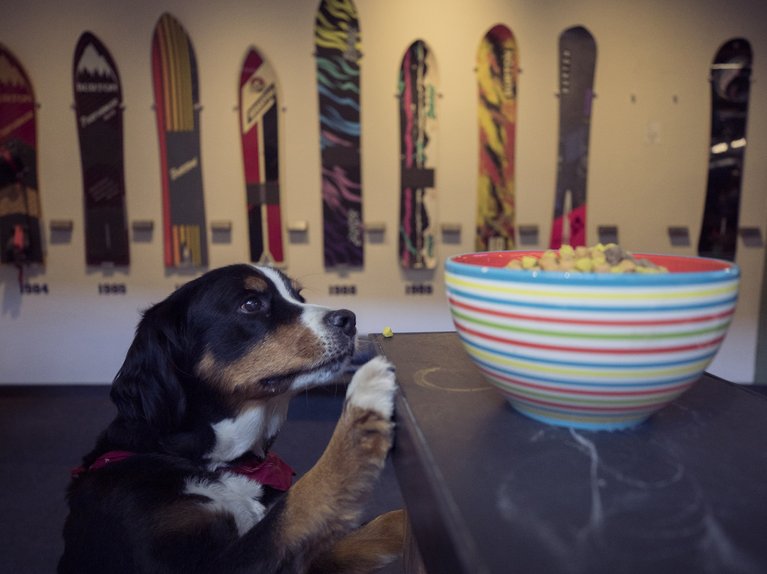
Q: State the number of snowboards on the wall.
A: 9